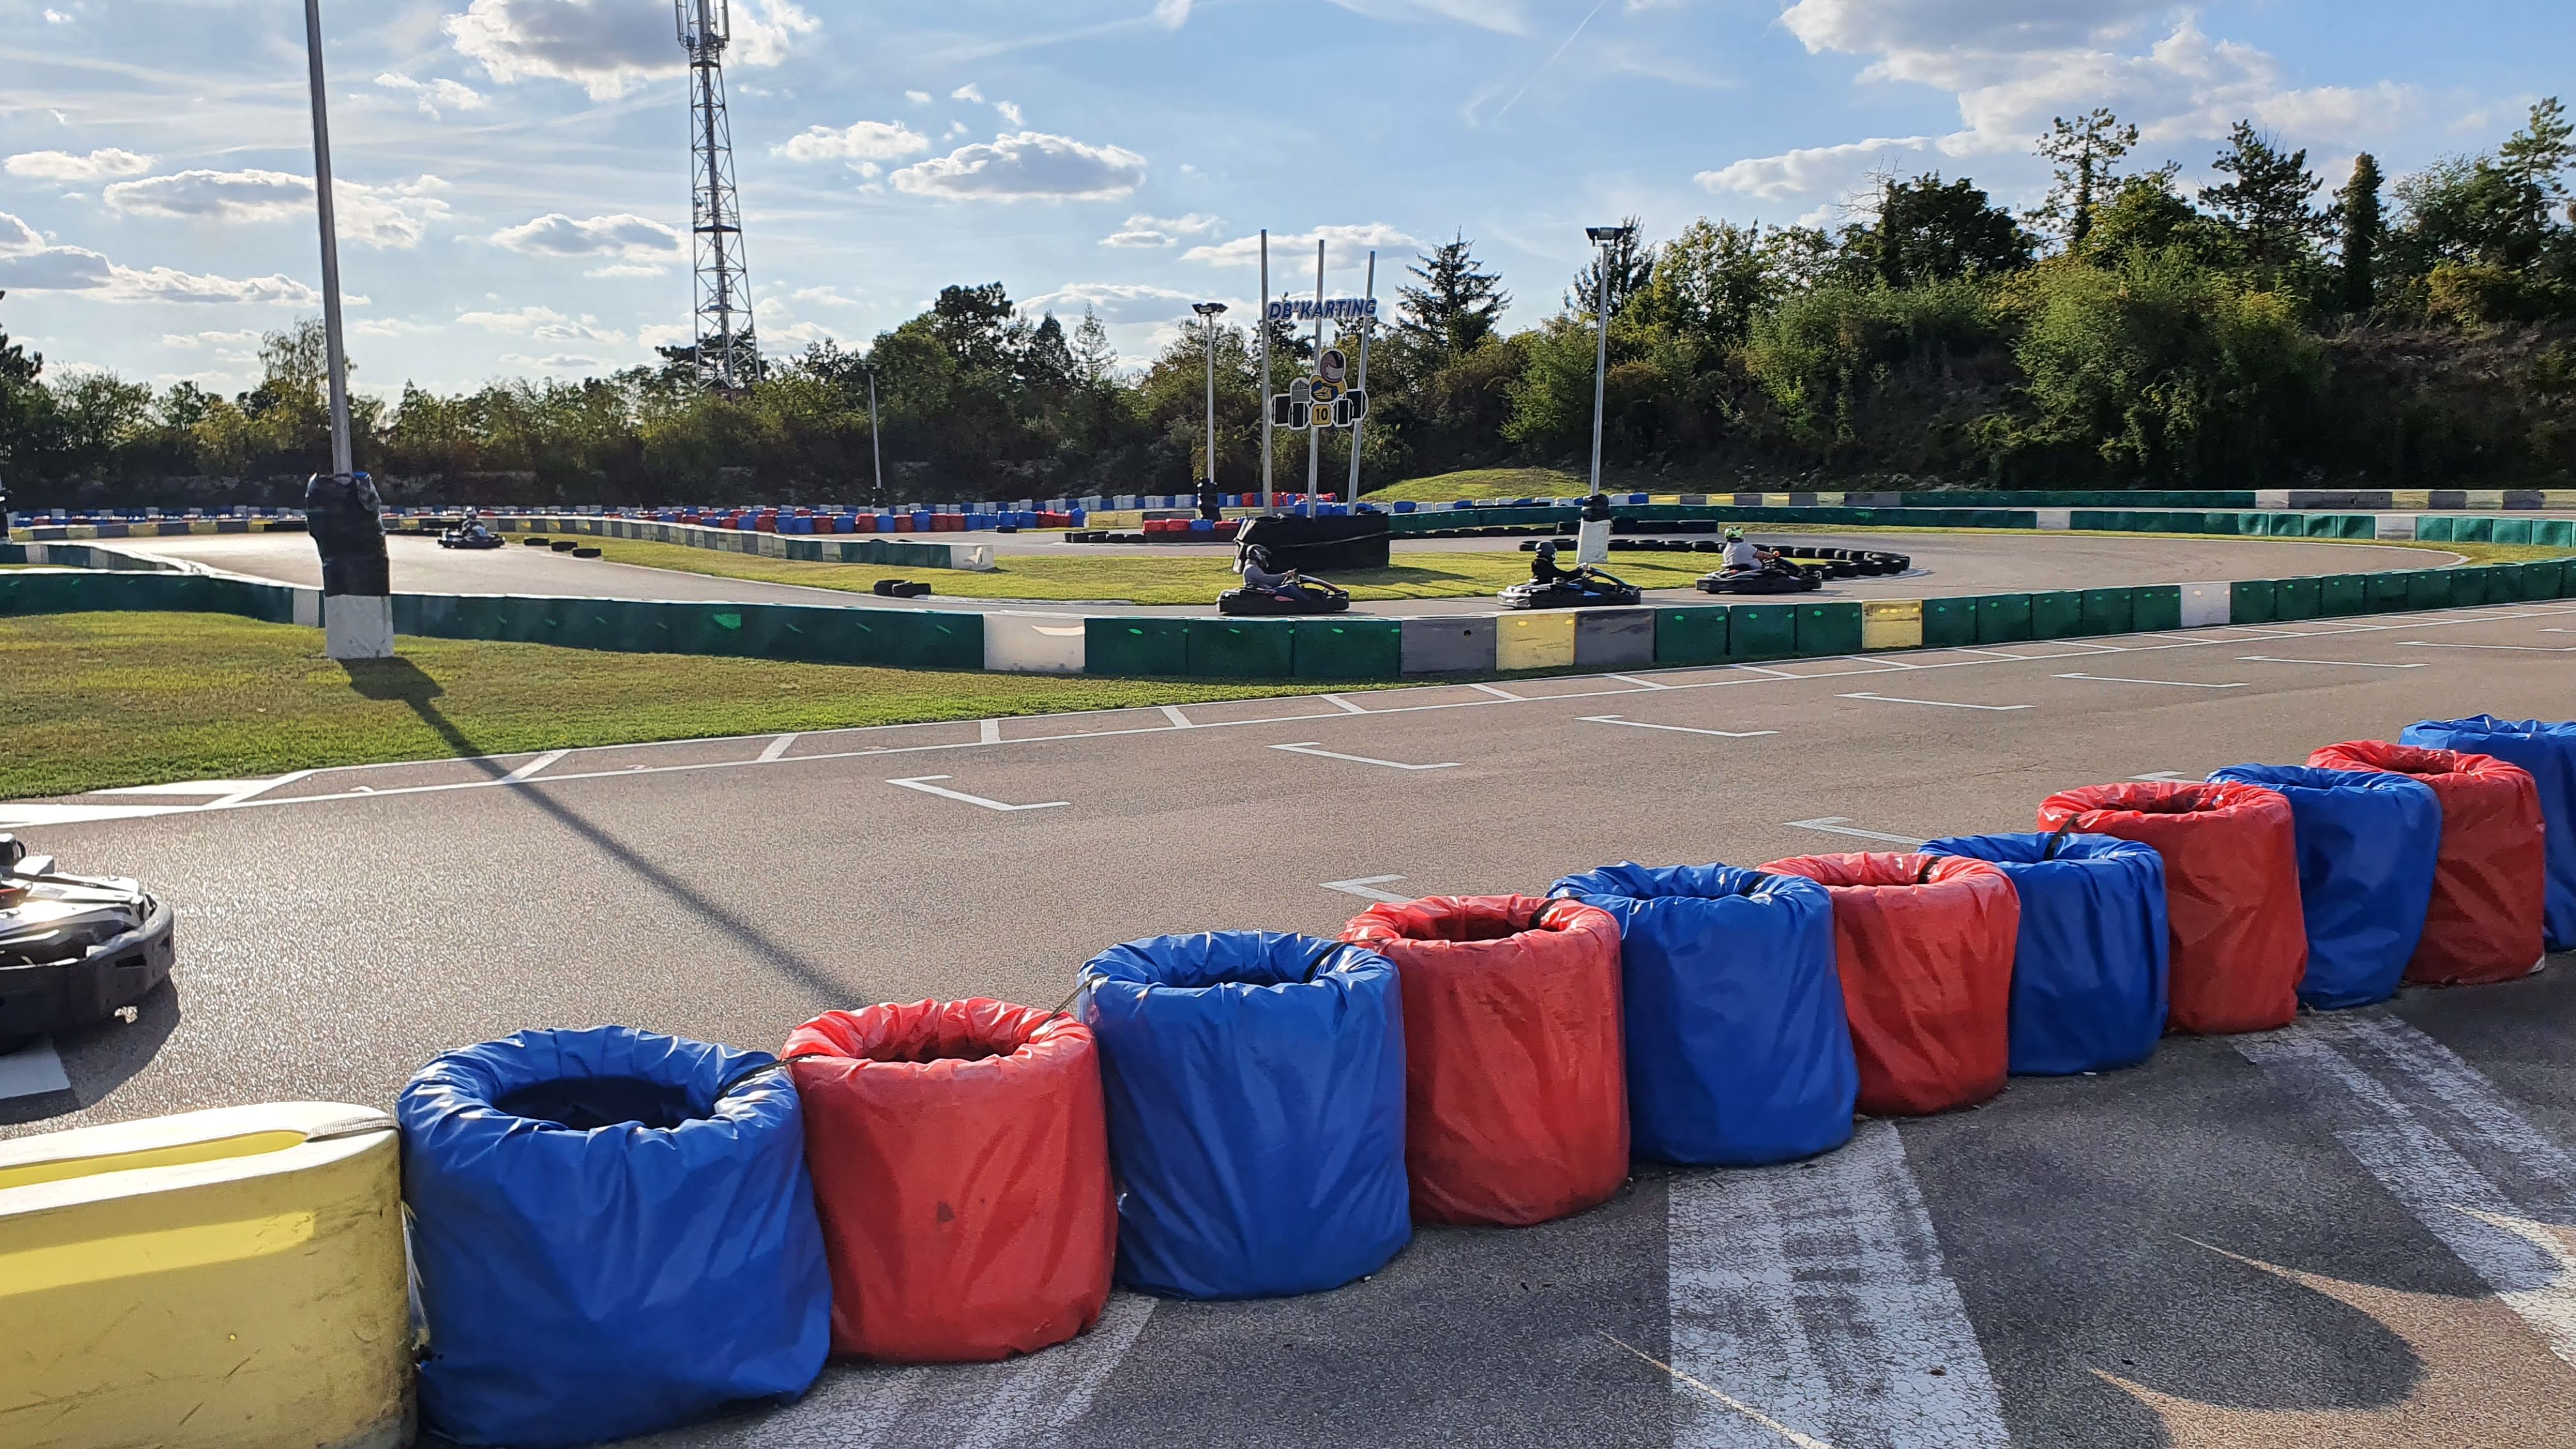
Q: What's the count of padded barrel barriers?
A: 11